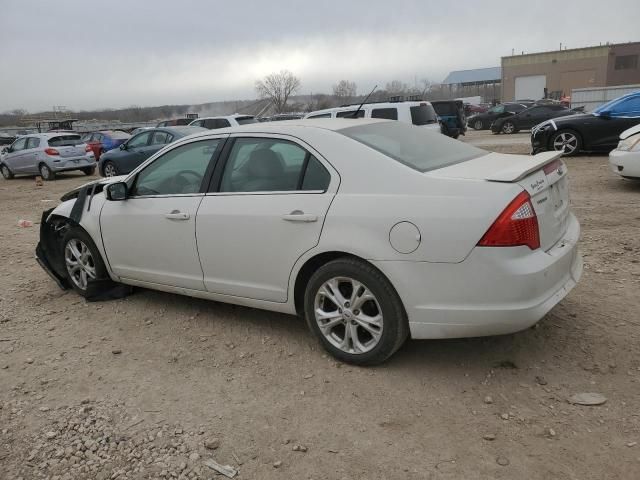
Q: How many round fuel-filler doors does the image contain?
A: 1